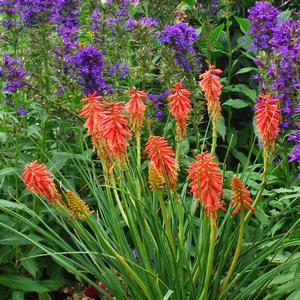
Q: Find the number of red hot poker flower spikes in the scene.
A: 12